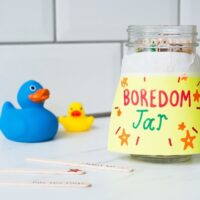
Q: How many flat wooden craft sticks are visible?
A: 3